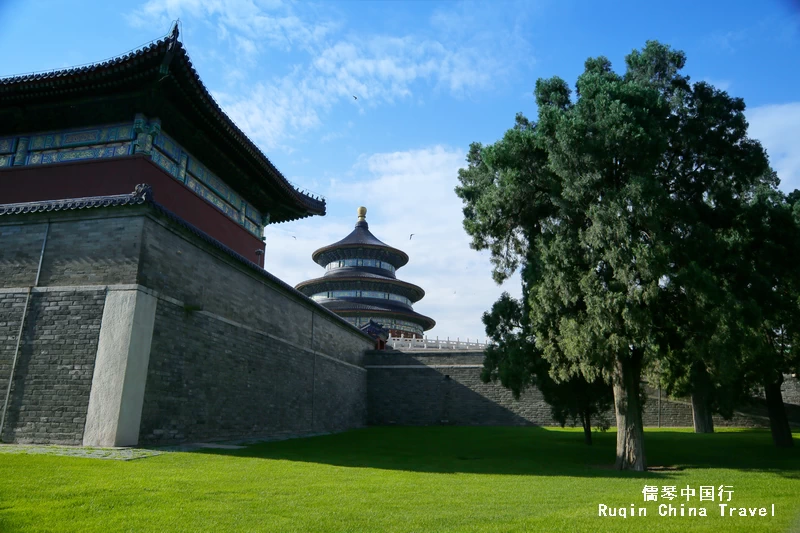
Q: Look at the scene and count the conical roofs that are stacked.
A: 3